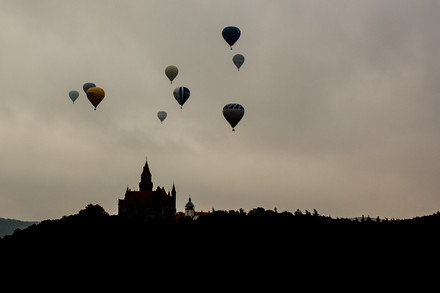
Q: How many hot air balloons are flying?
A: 9